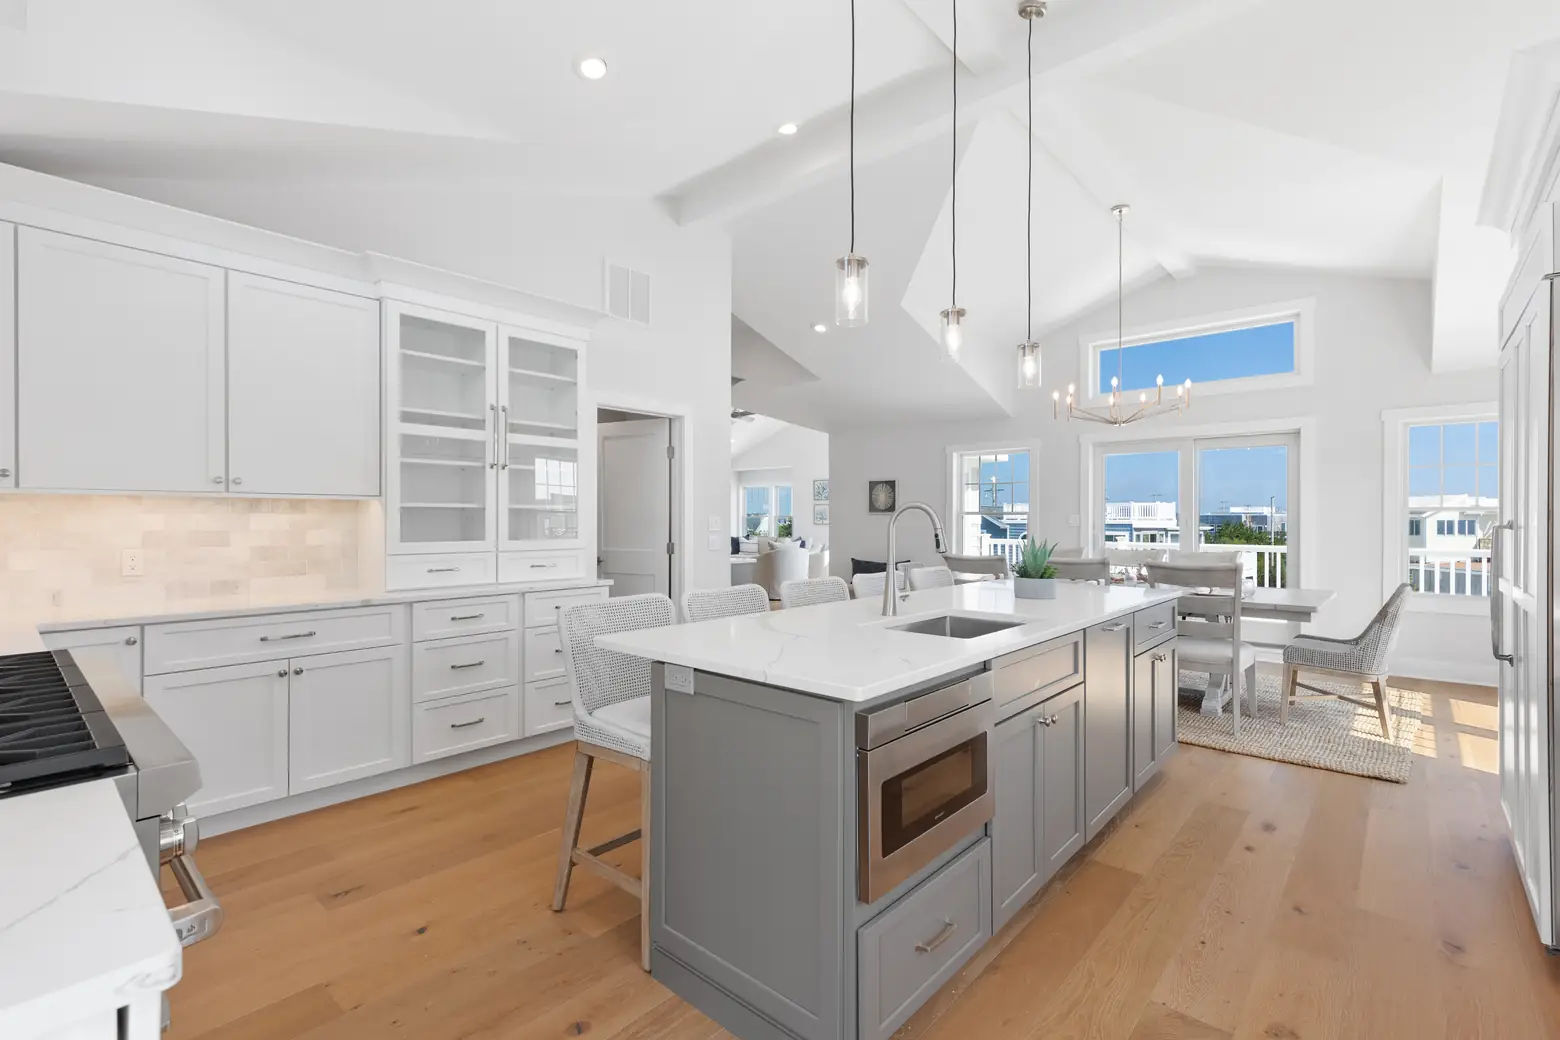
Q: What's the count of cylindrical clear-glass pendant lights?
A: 3